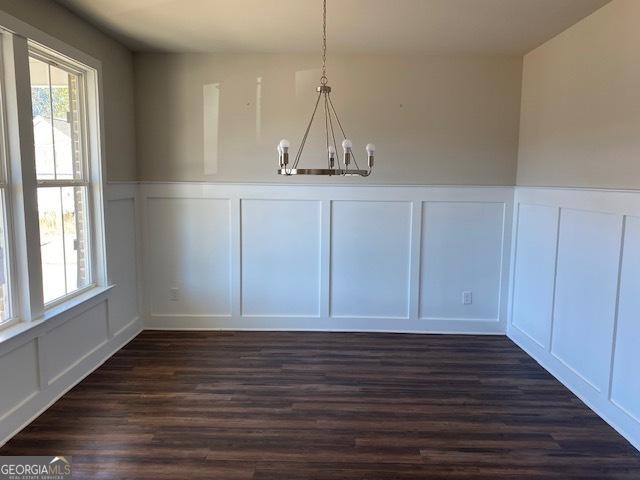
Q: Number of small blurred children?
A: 0